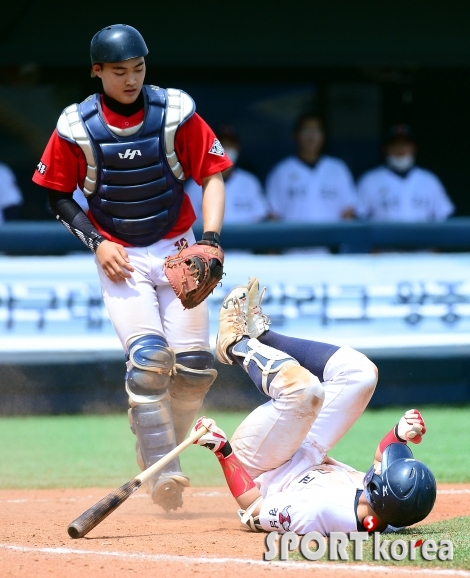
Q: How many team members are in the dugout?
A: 4